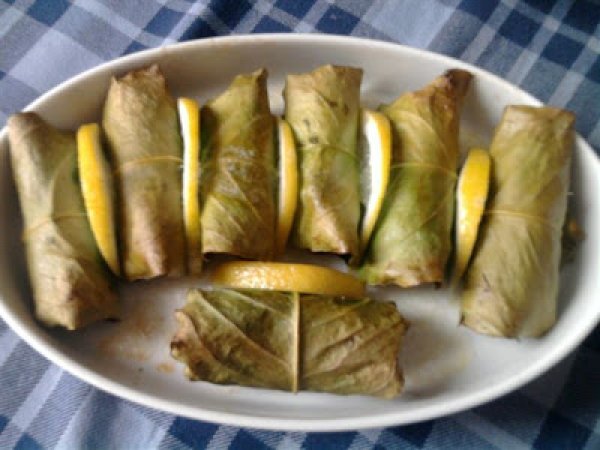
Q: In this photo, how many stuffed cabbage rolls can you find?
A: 7